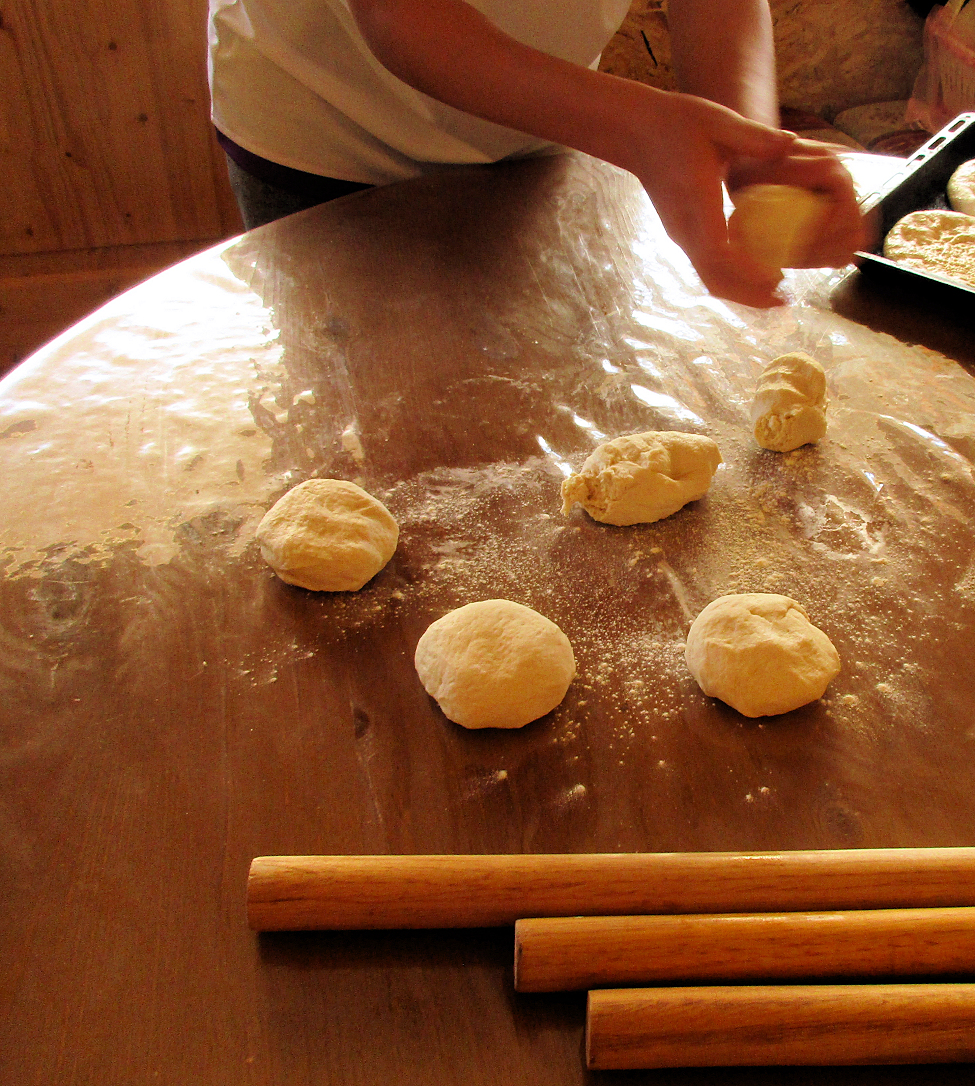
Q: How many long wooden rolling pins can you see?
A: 3